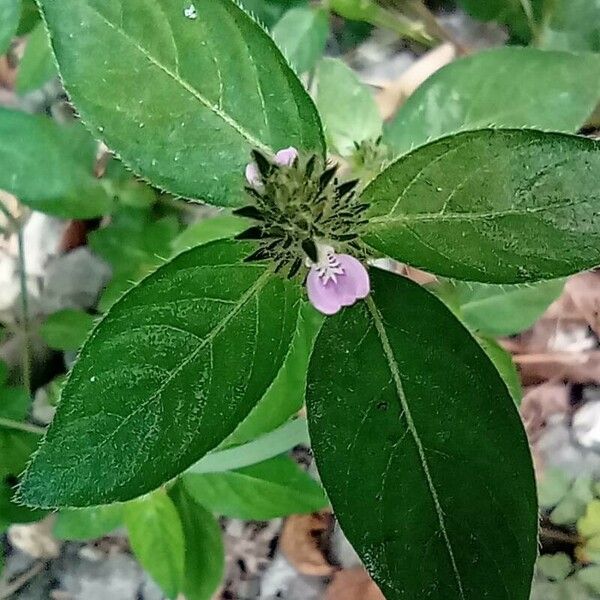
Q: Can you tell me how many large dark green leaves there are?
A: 4